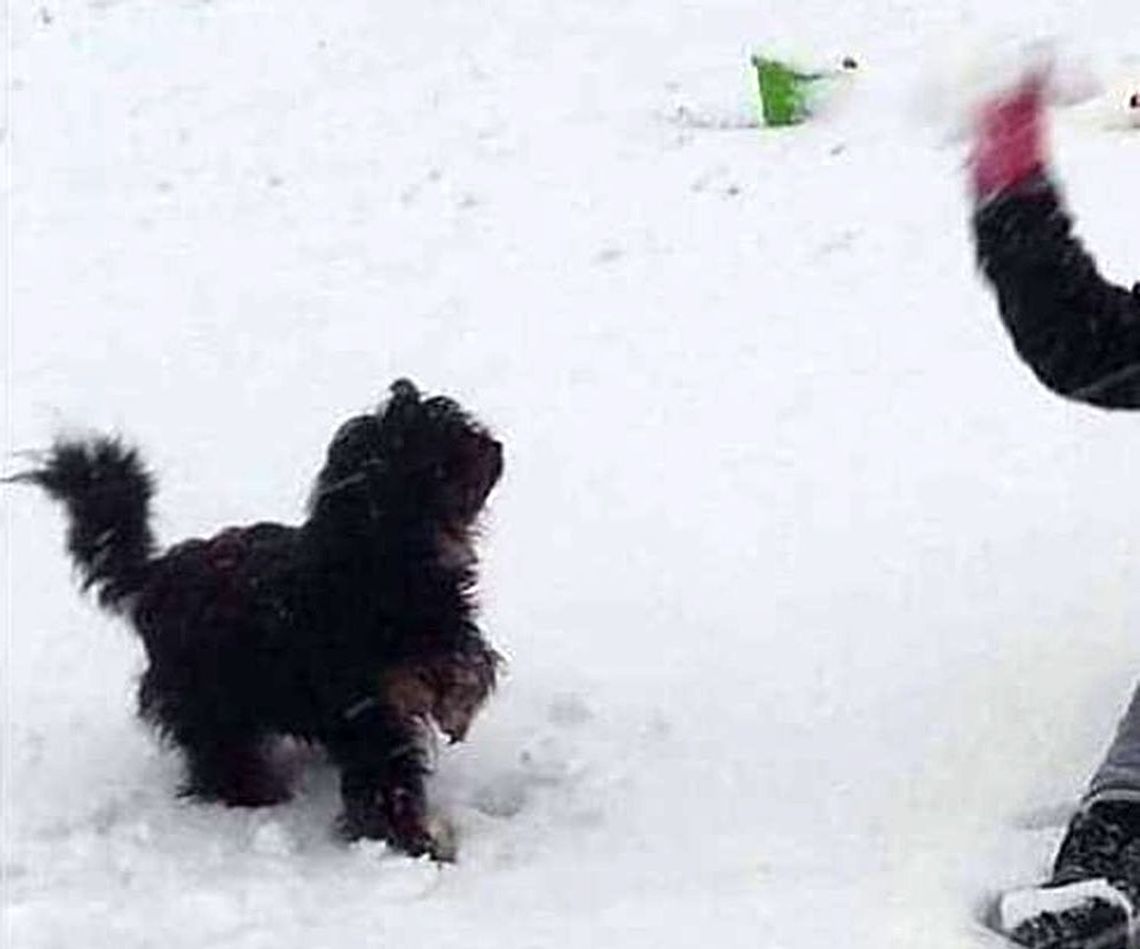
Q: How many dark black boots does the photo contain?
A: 1